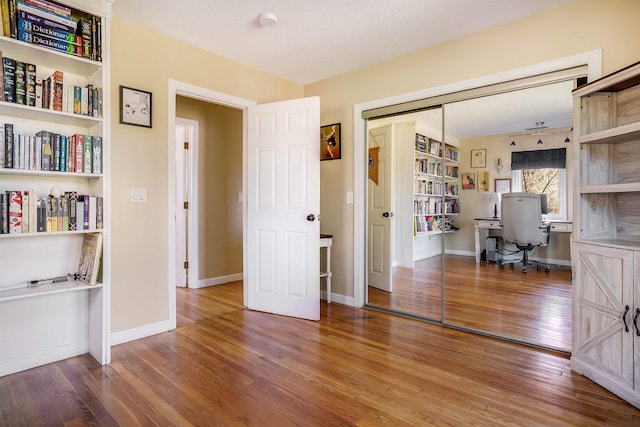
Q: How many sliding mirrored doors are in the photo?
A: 2